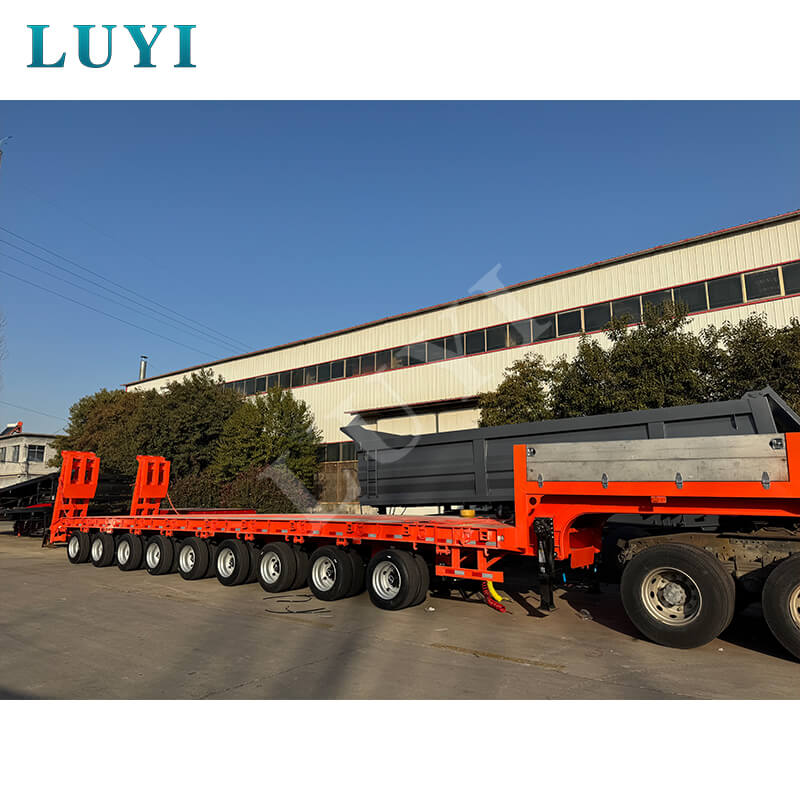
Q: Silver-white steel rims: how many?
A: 11